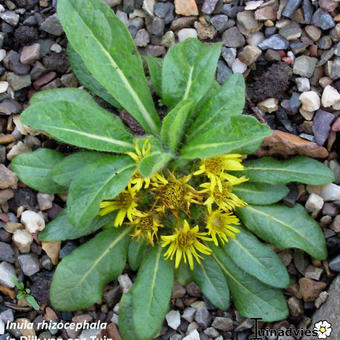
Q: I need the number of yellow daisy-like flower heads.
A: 8